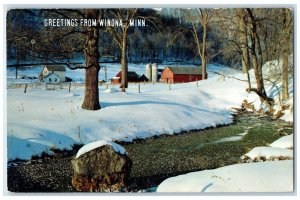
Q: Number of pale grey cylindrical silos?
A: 2